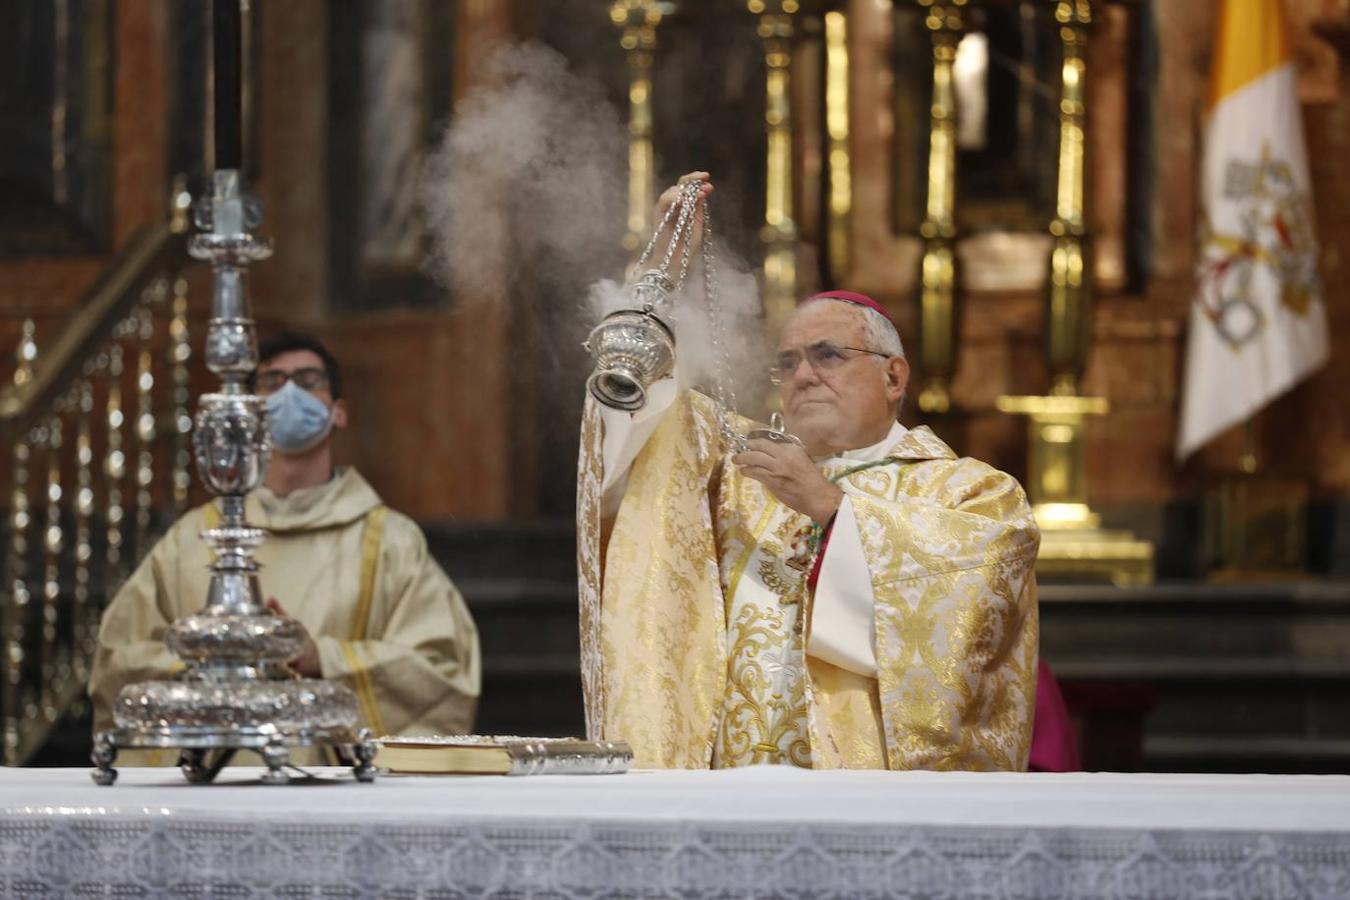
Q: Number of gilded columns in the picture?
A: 5